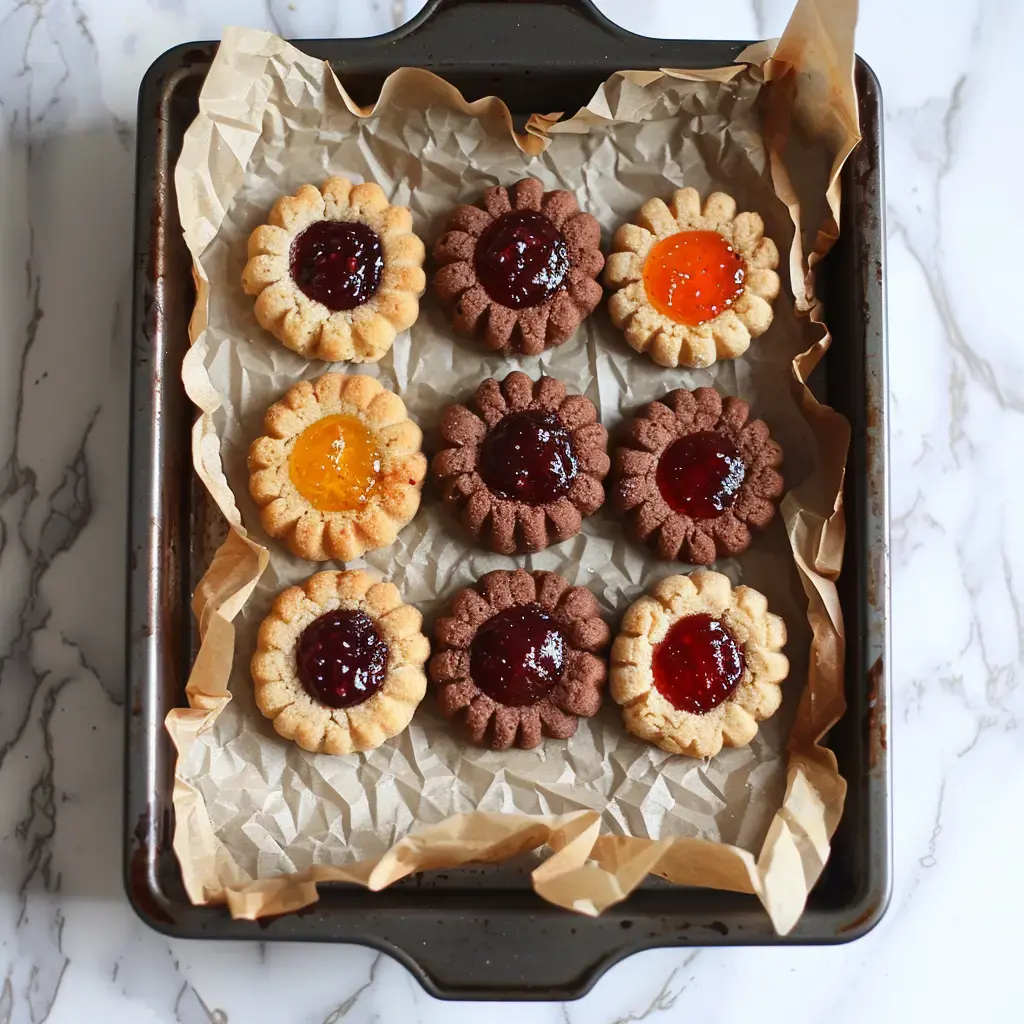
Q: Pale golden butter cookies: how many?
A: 5